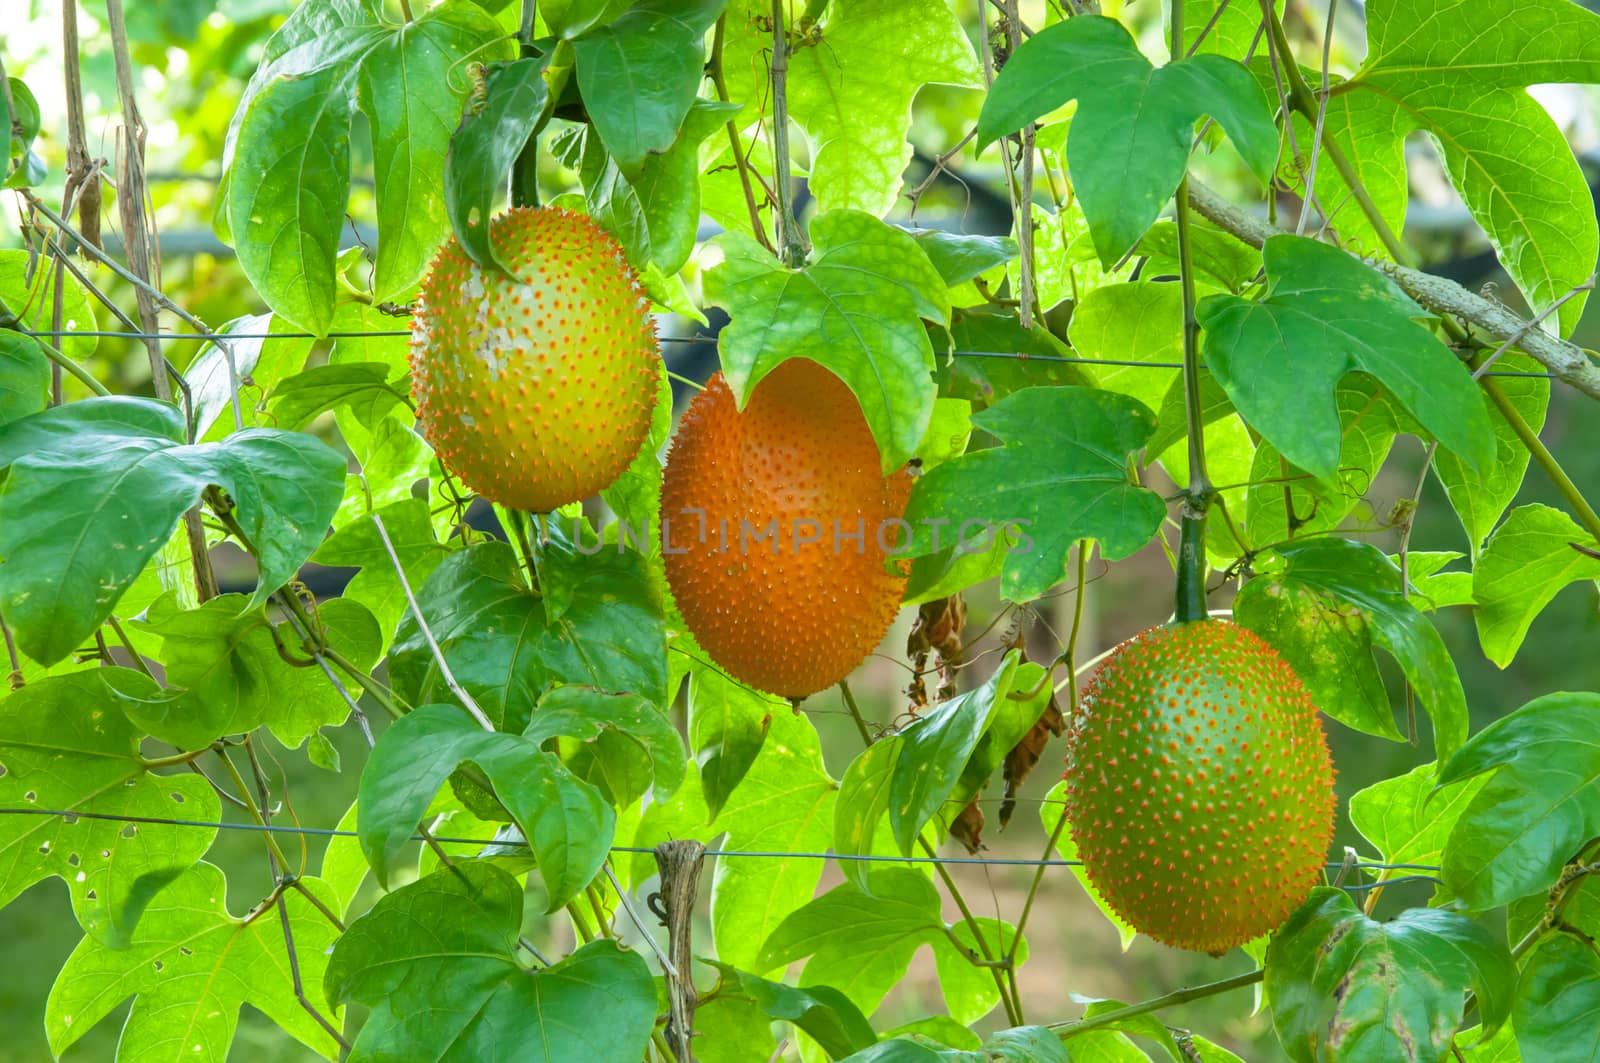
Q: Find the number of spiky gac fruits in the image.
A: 3